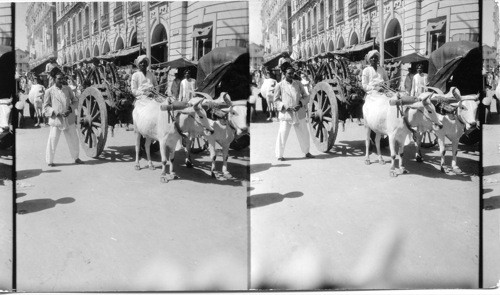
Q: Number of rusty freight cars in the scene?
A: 0